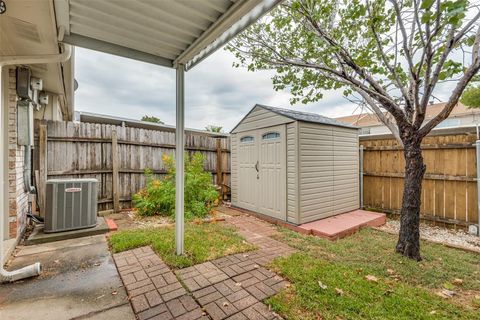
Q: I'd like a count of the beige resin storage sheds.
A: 1